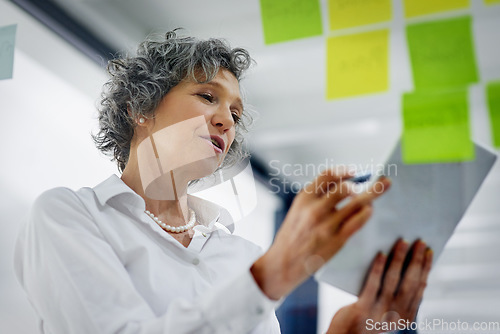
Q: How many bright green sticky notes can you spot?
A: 4